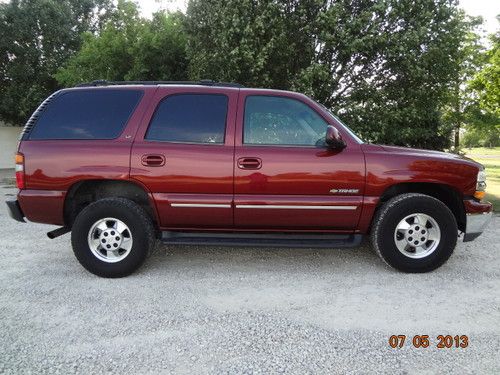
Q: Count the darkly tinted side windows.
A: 2